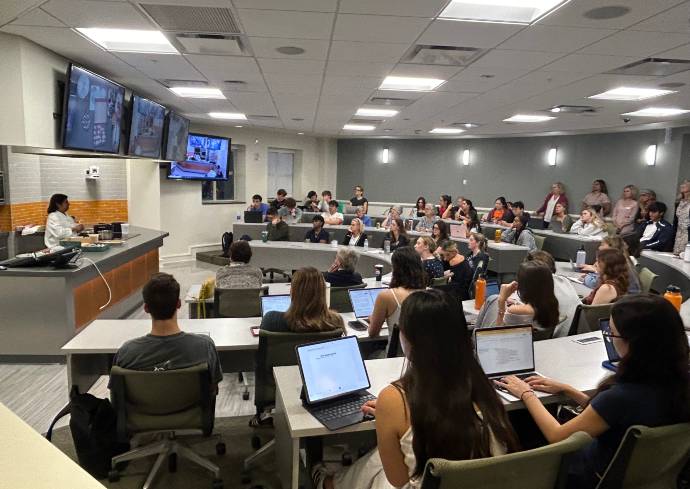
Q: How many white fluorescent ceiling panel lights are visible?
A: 11